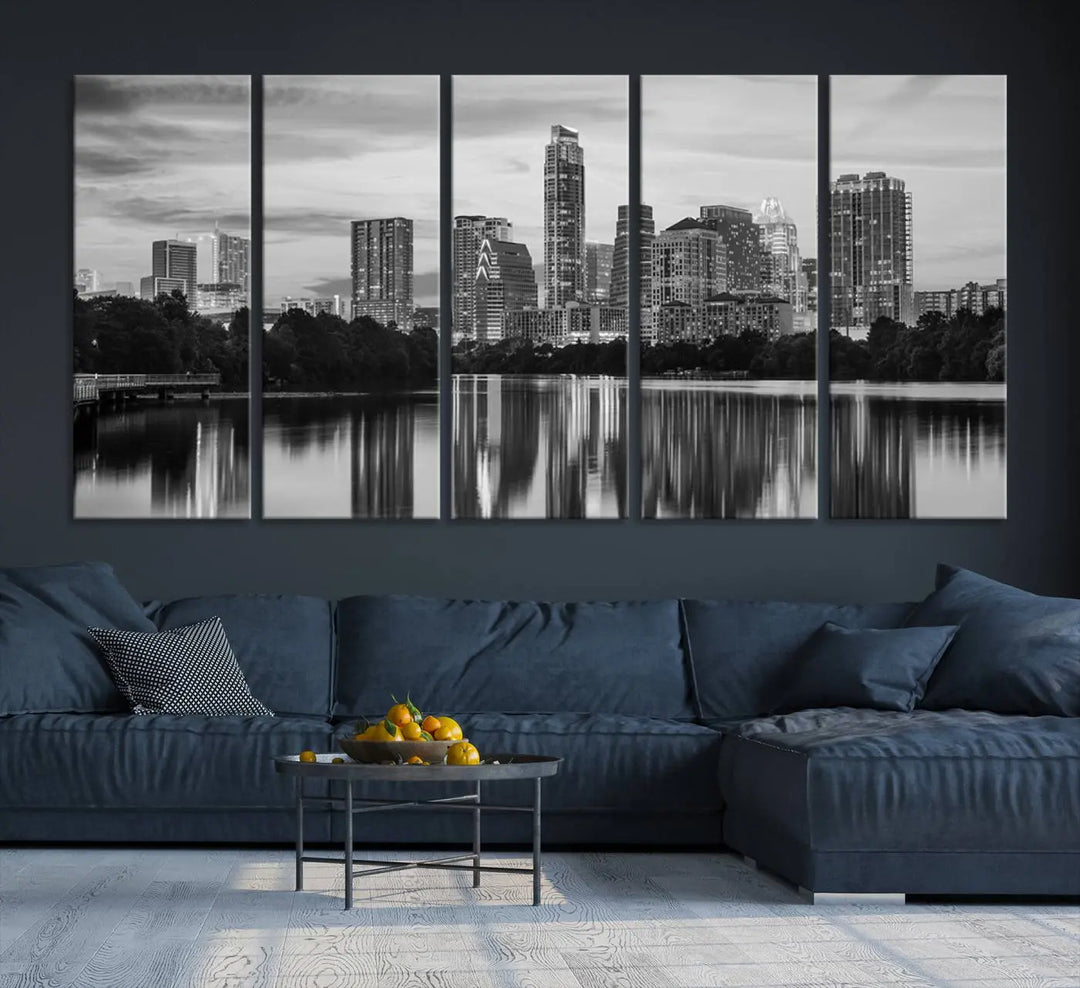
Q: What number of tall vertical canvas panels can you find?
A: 5